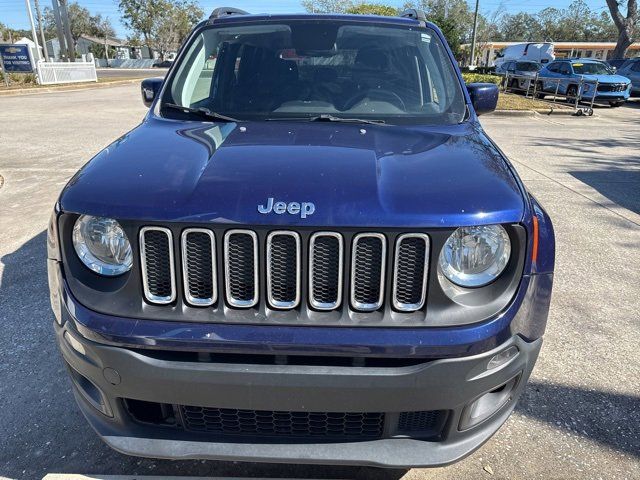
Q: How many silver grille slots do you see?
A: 7